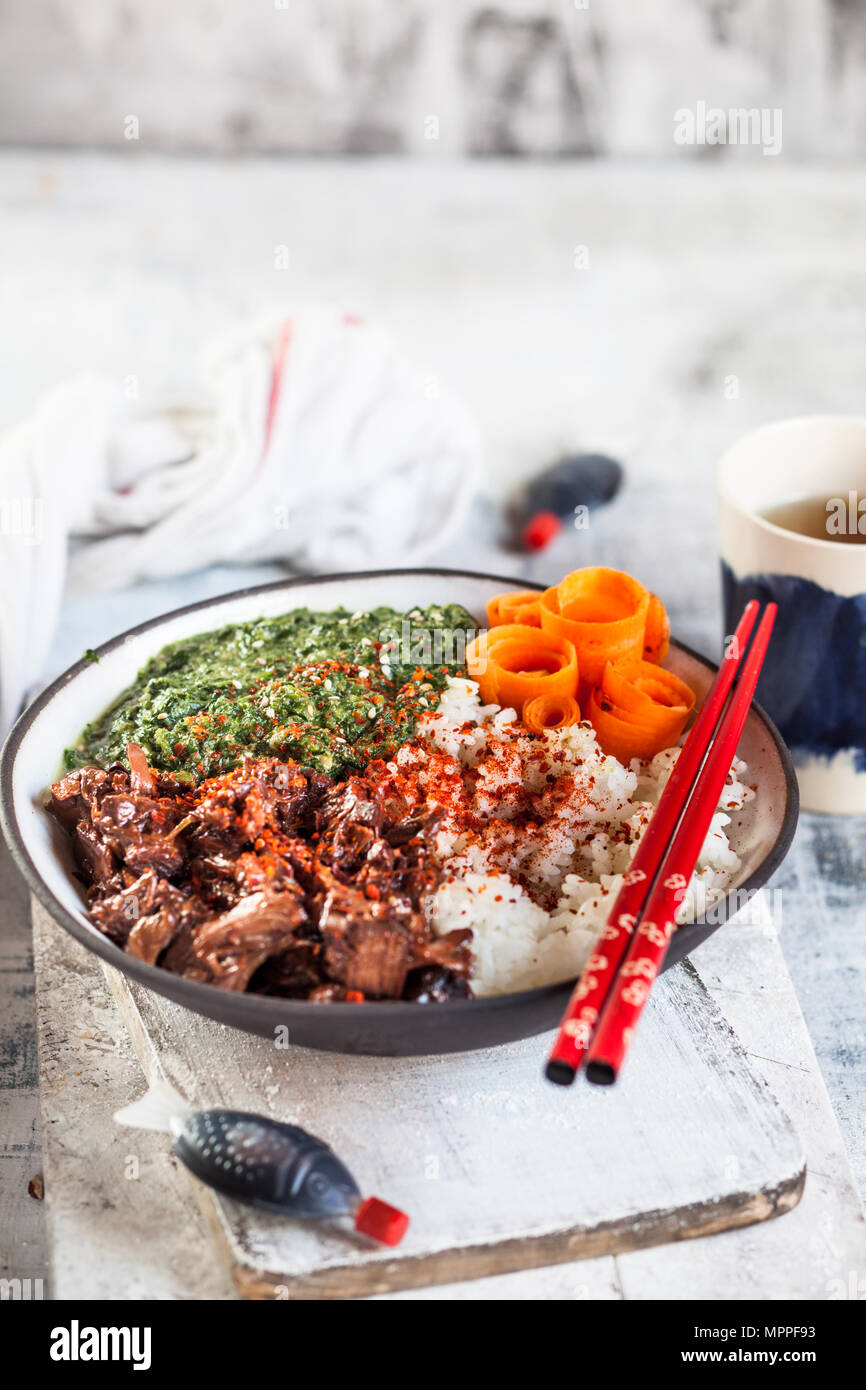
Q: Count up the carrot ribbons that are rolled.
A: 6